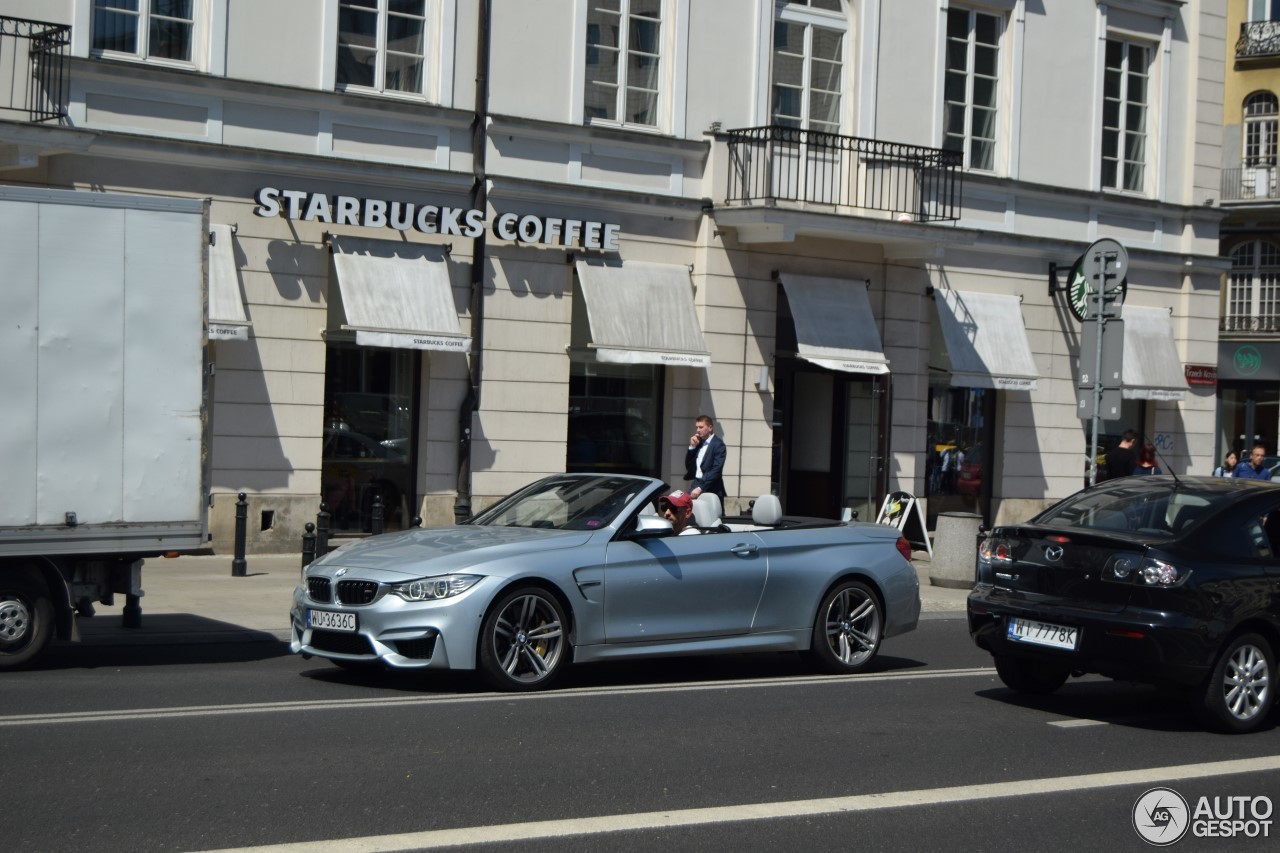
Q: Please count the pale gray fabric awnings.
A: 6